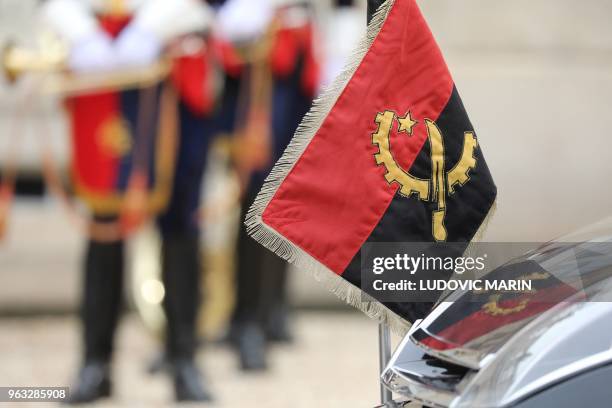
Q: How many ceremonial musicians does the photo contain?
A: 2